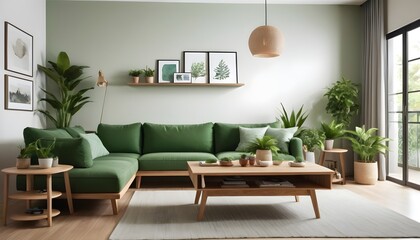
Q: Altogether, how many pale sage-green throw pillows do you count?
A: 3